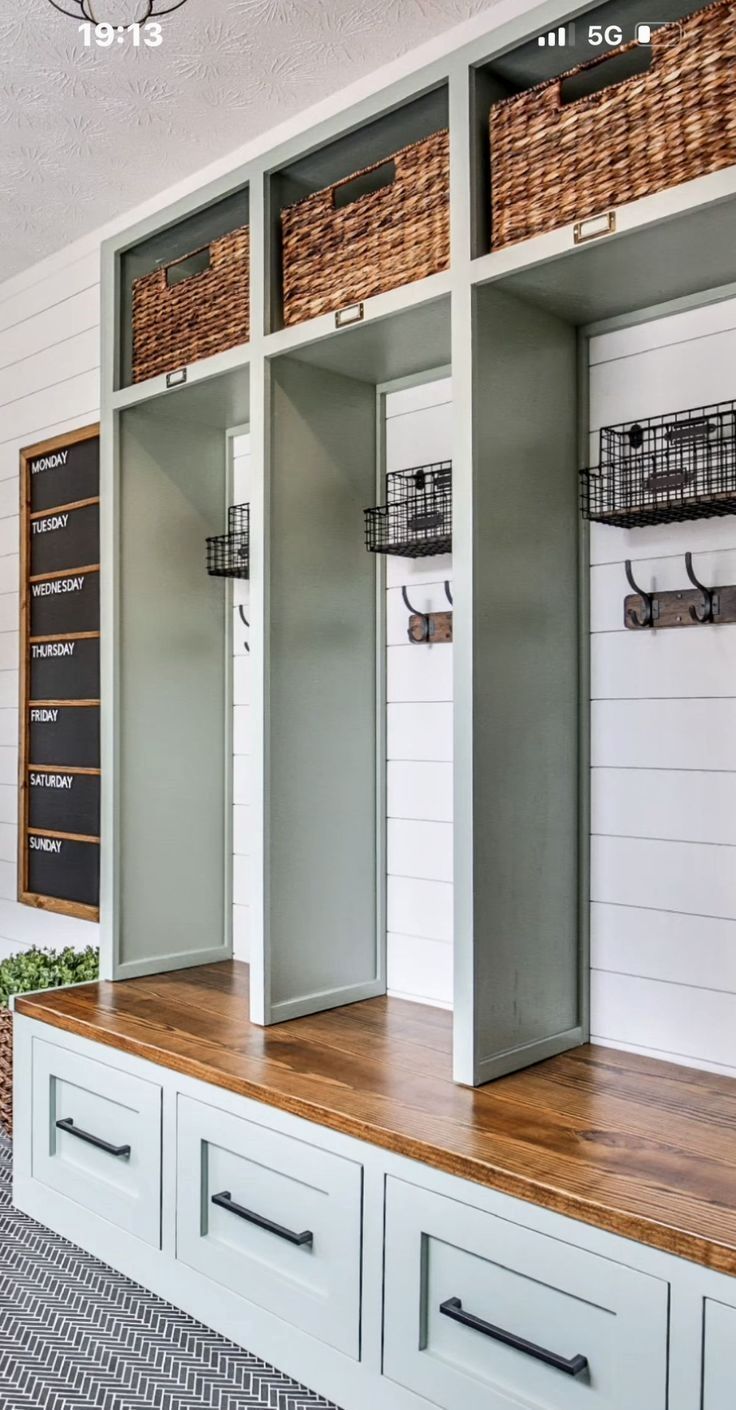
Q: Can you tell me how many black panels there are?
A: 7